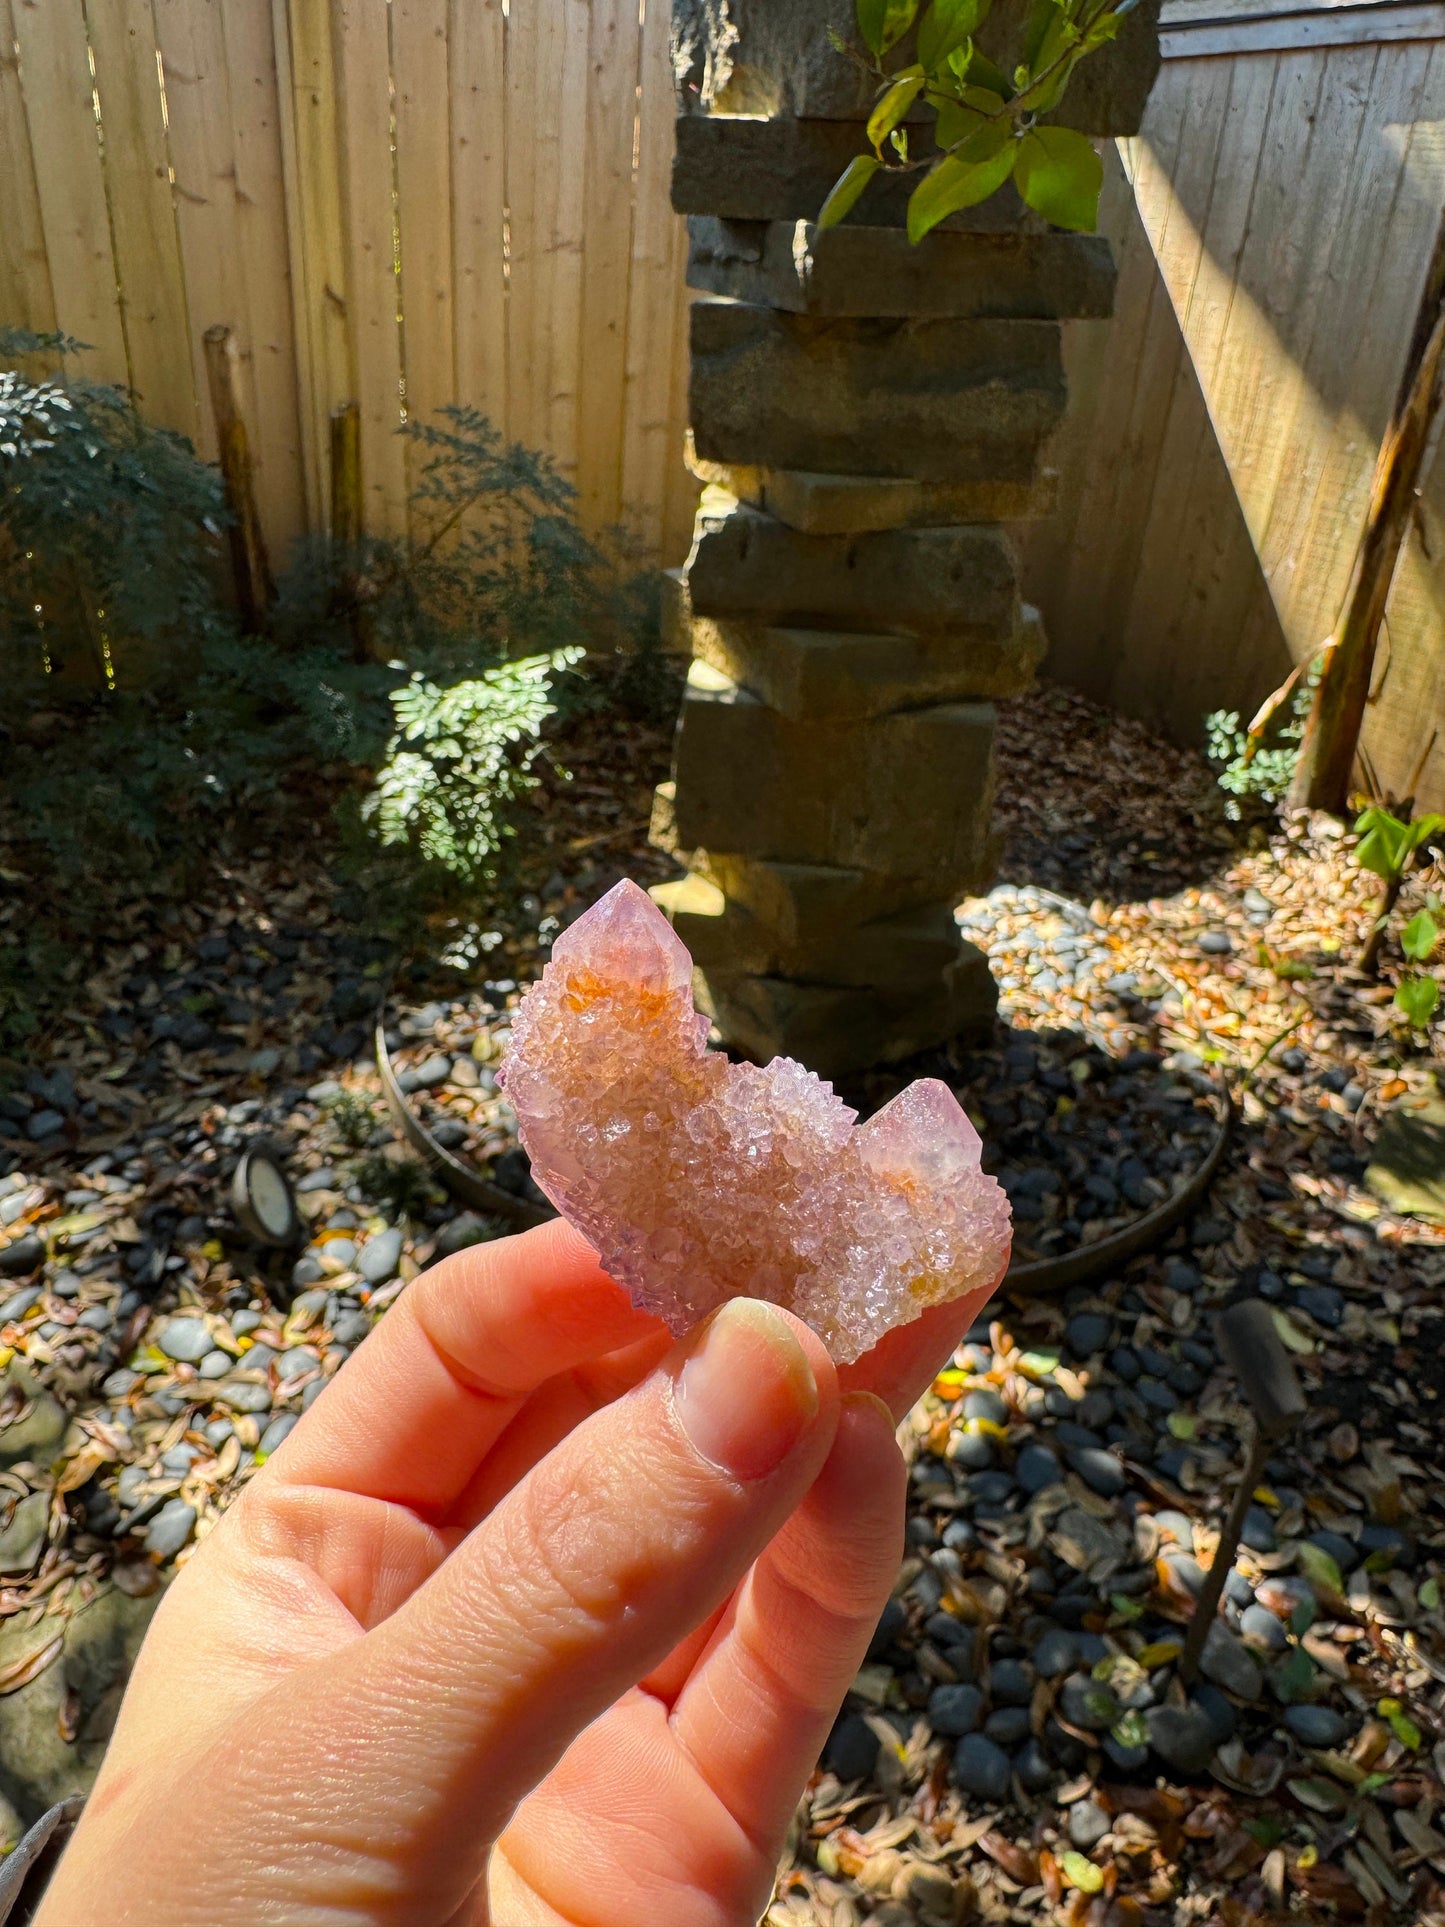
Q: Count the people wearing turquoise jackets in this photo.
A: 0